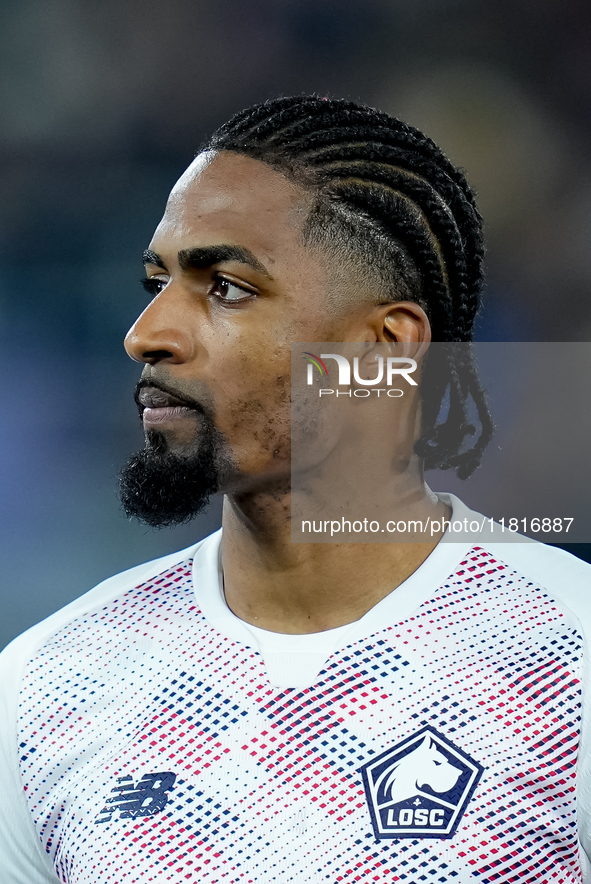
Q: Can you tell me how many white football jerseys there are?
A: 1